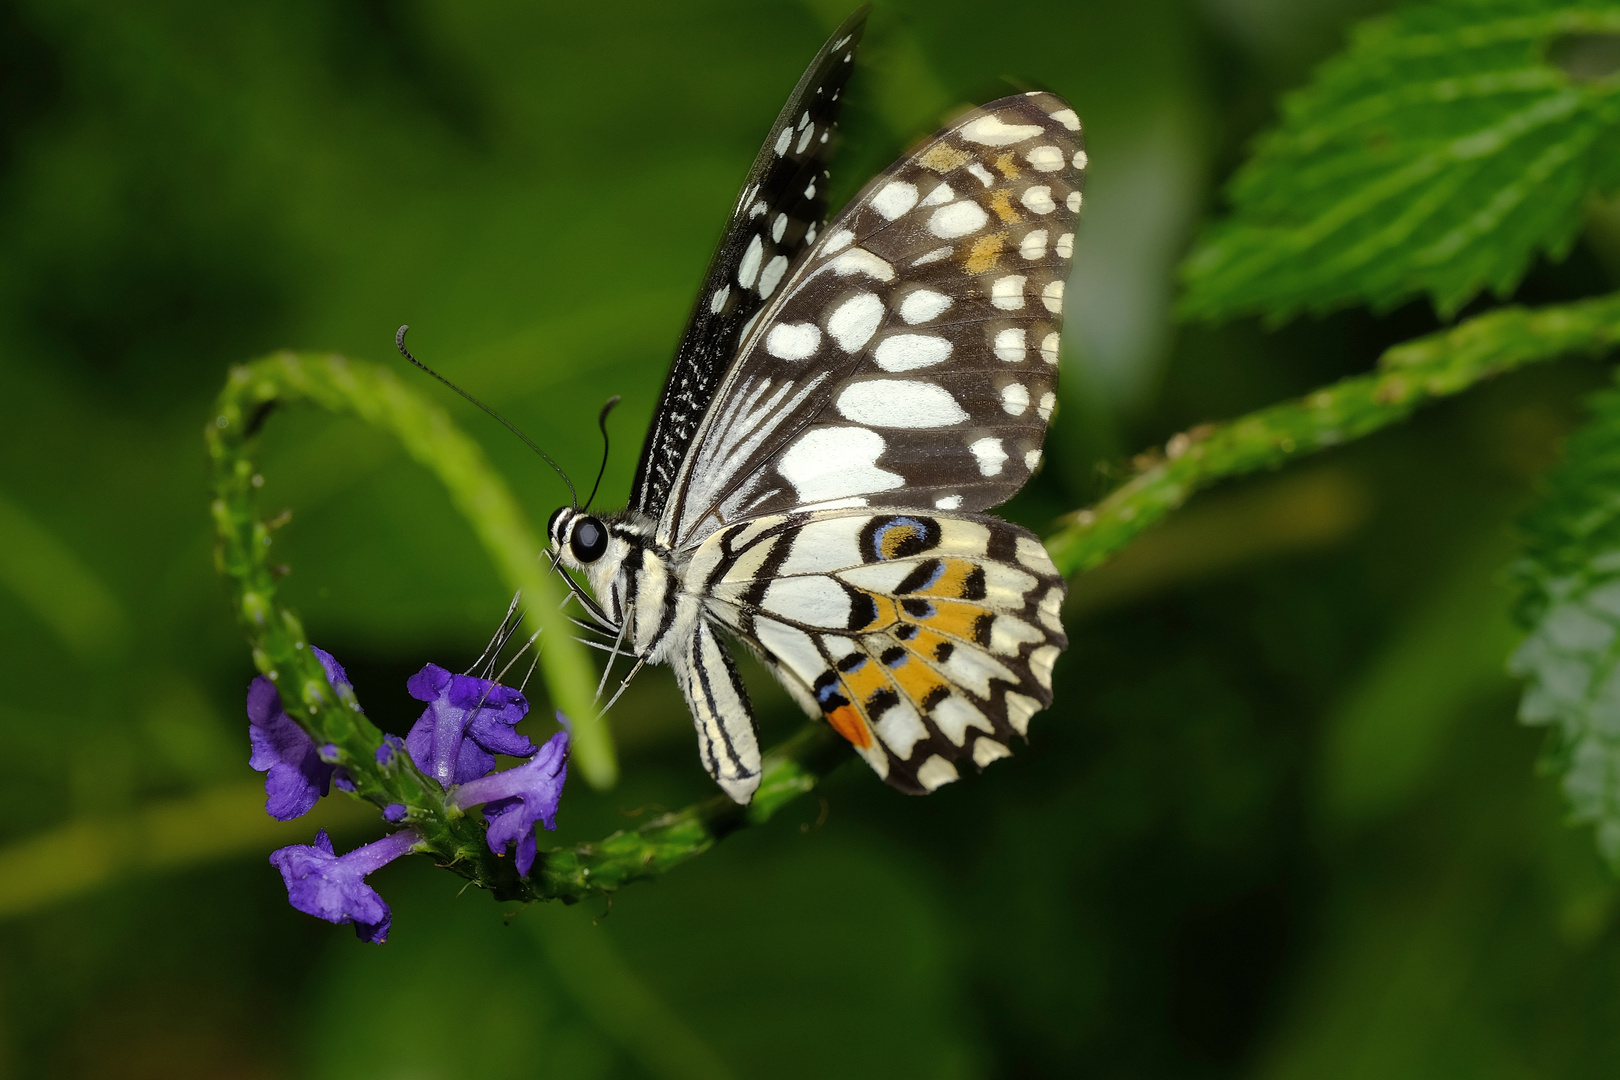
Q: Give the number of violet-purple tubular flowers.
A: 4